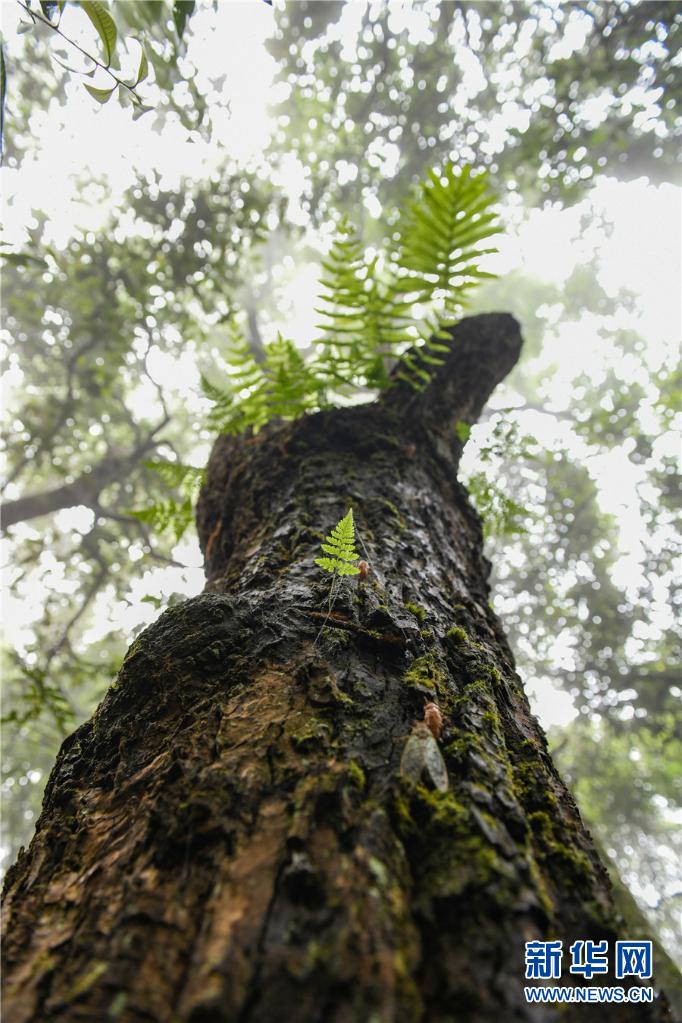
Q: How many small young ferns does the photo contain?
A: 1